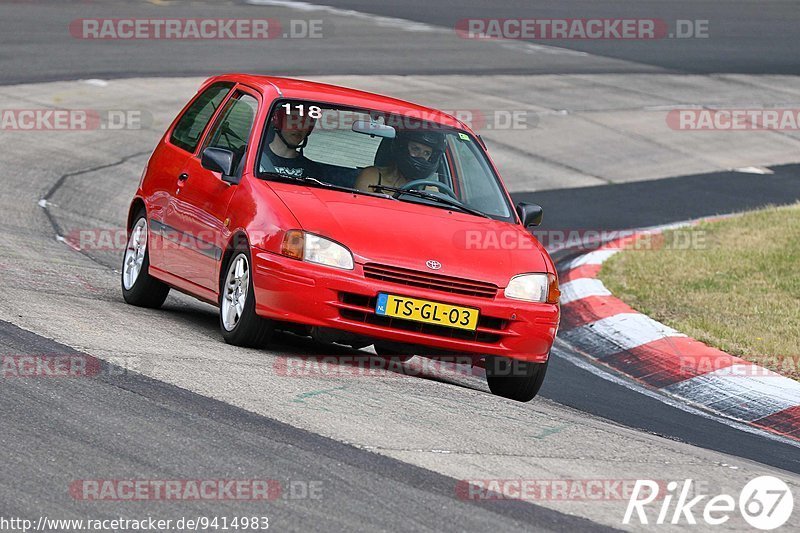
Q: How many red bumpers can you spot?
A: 1